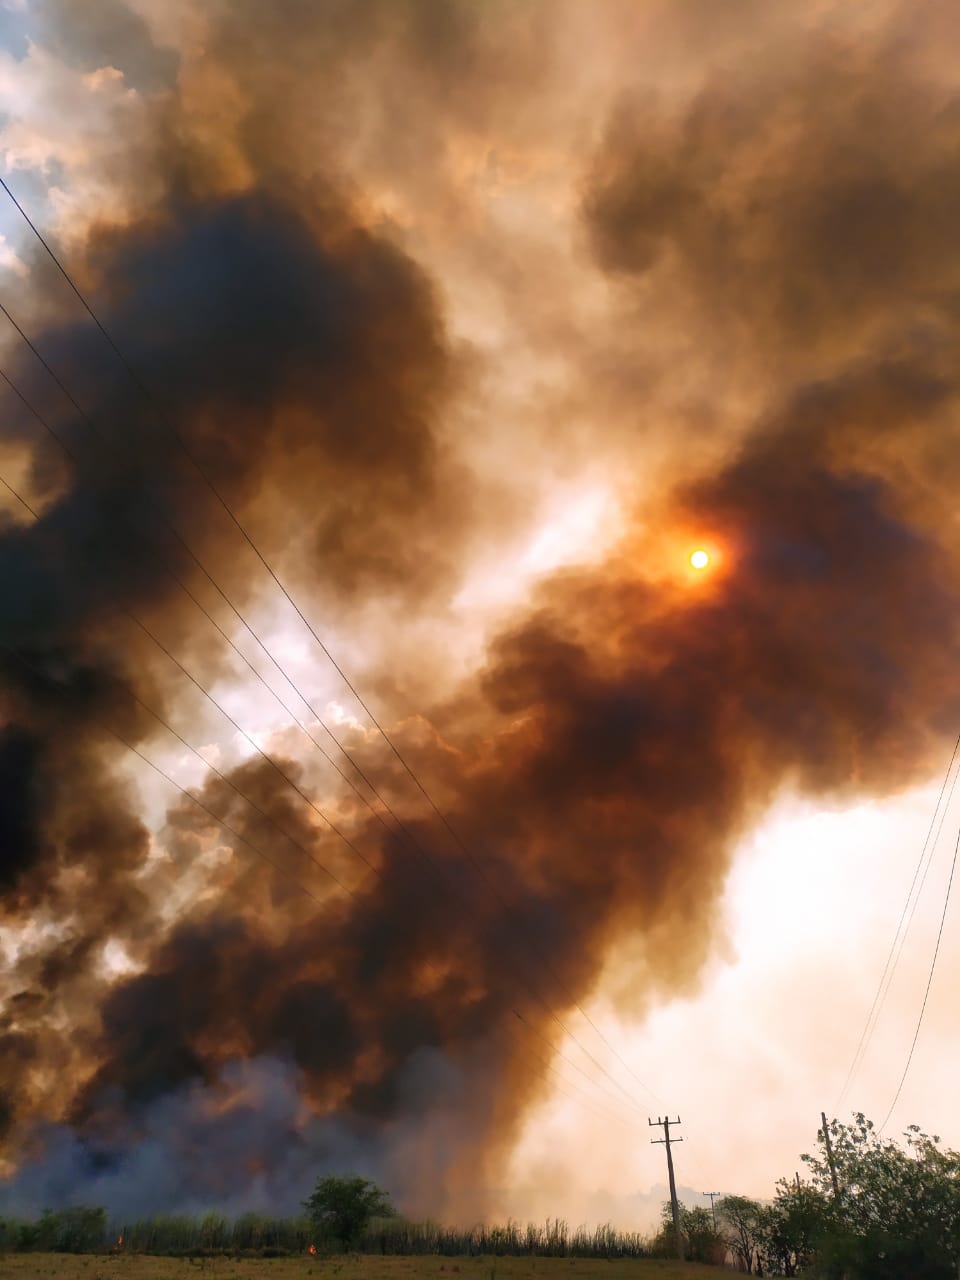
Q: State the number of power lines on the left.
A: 6